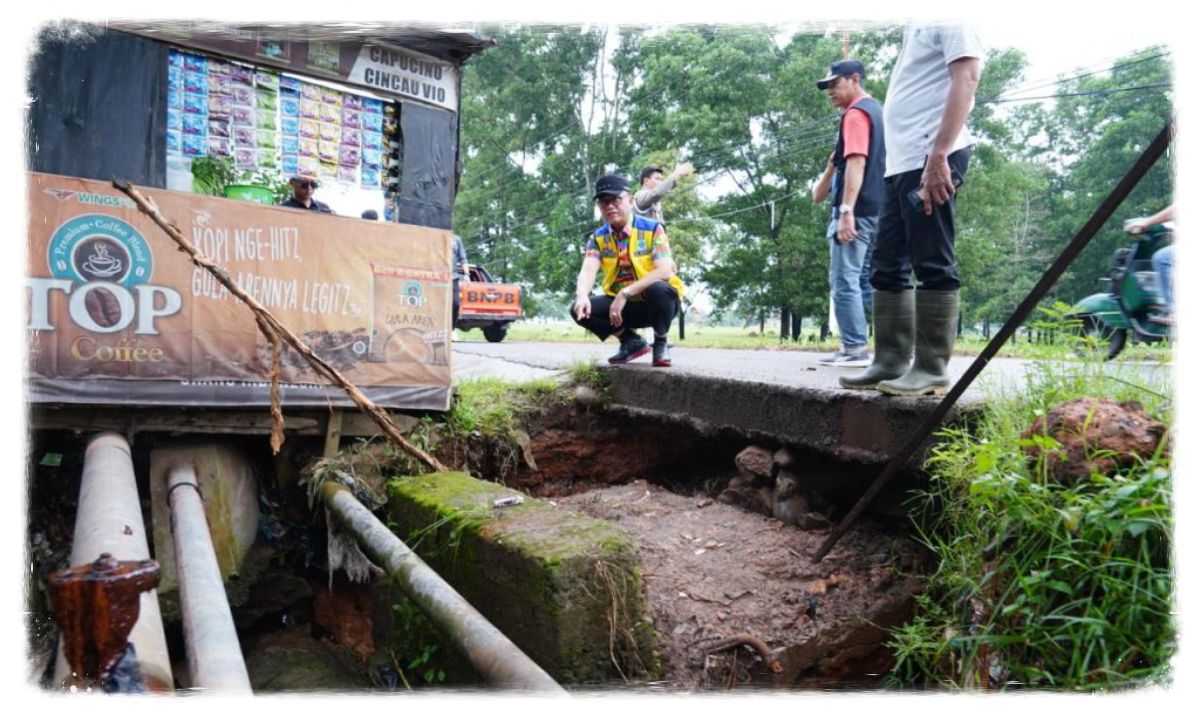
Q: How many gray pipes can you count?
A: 3